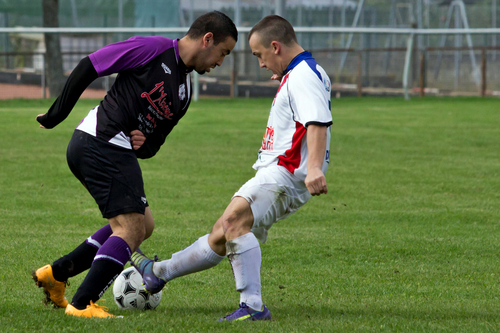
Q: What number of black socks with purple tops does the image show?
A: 2